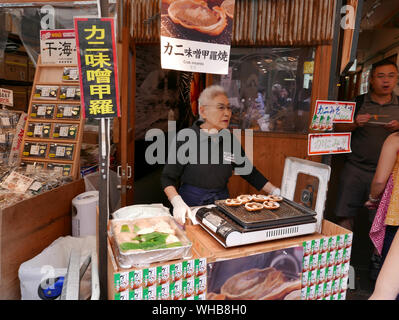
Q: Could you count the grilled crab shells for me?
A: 6